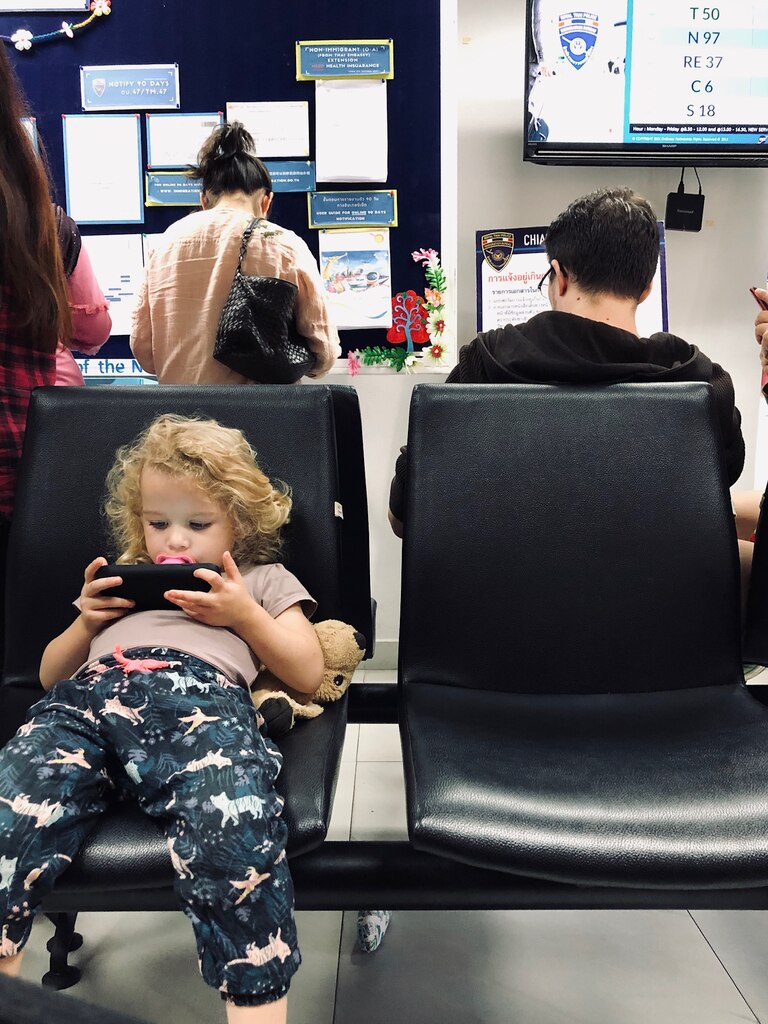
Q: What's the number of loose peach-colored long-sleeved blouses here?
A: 1